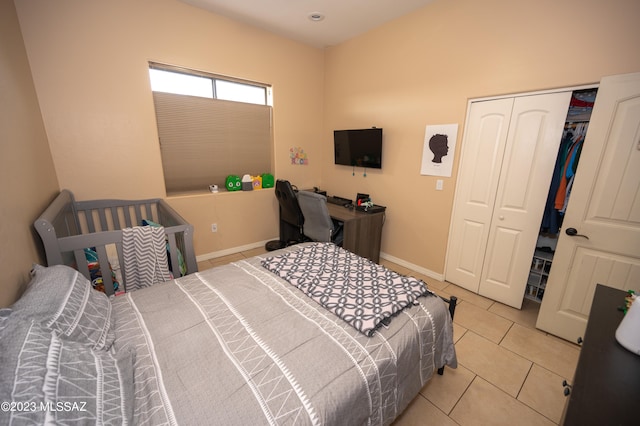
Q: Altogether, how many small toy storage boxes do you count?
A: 4